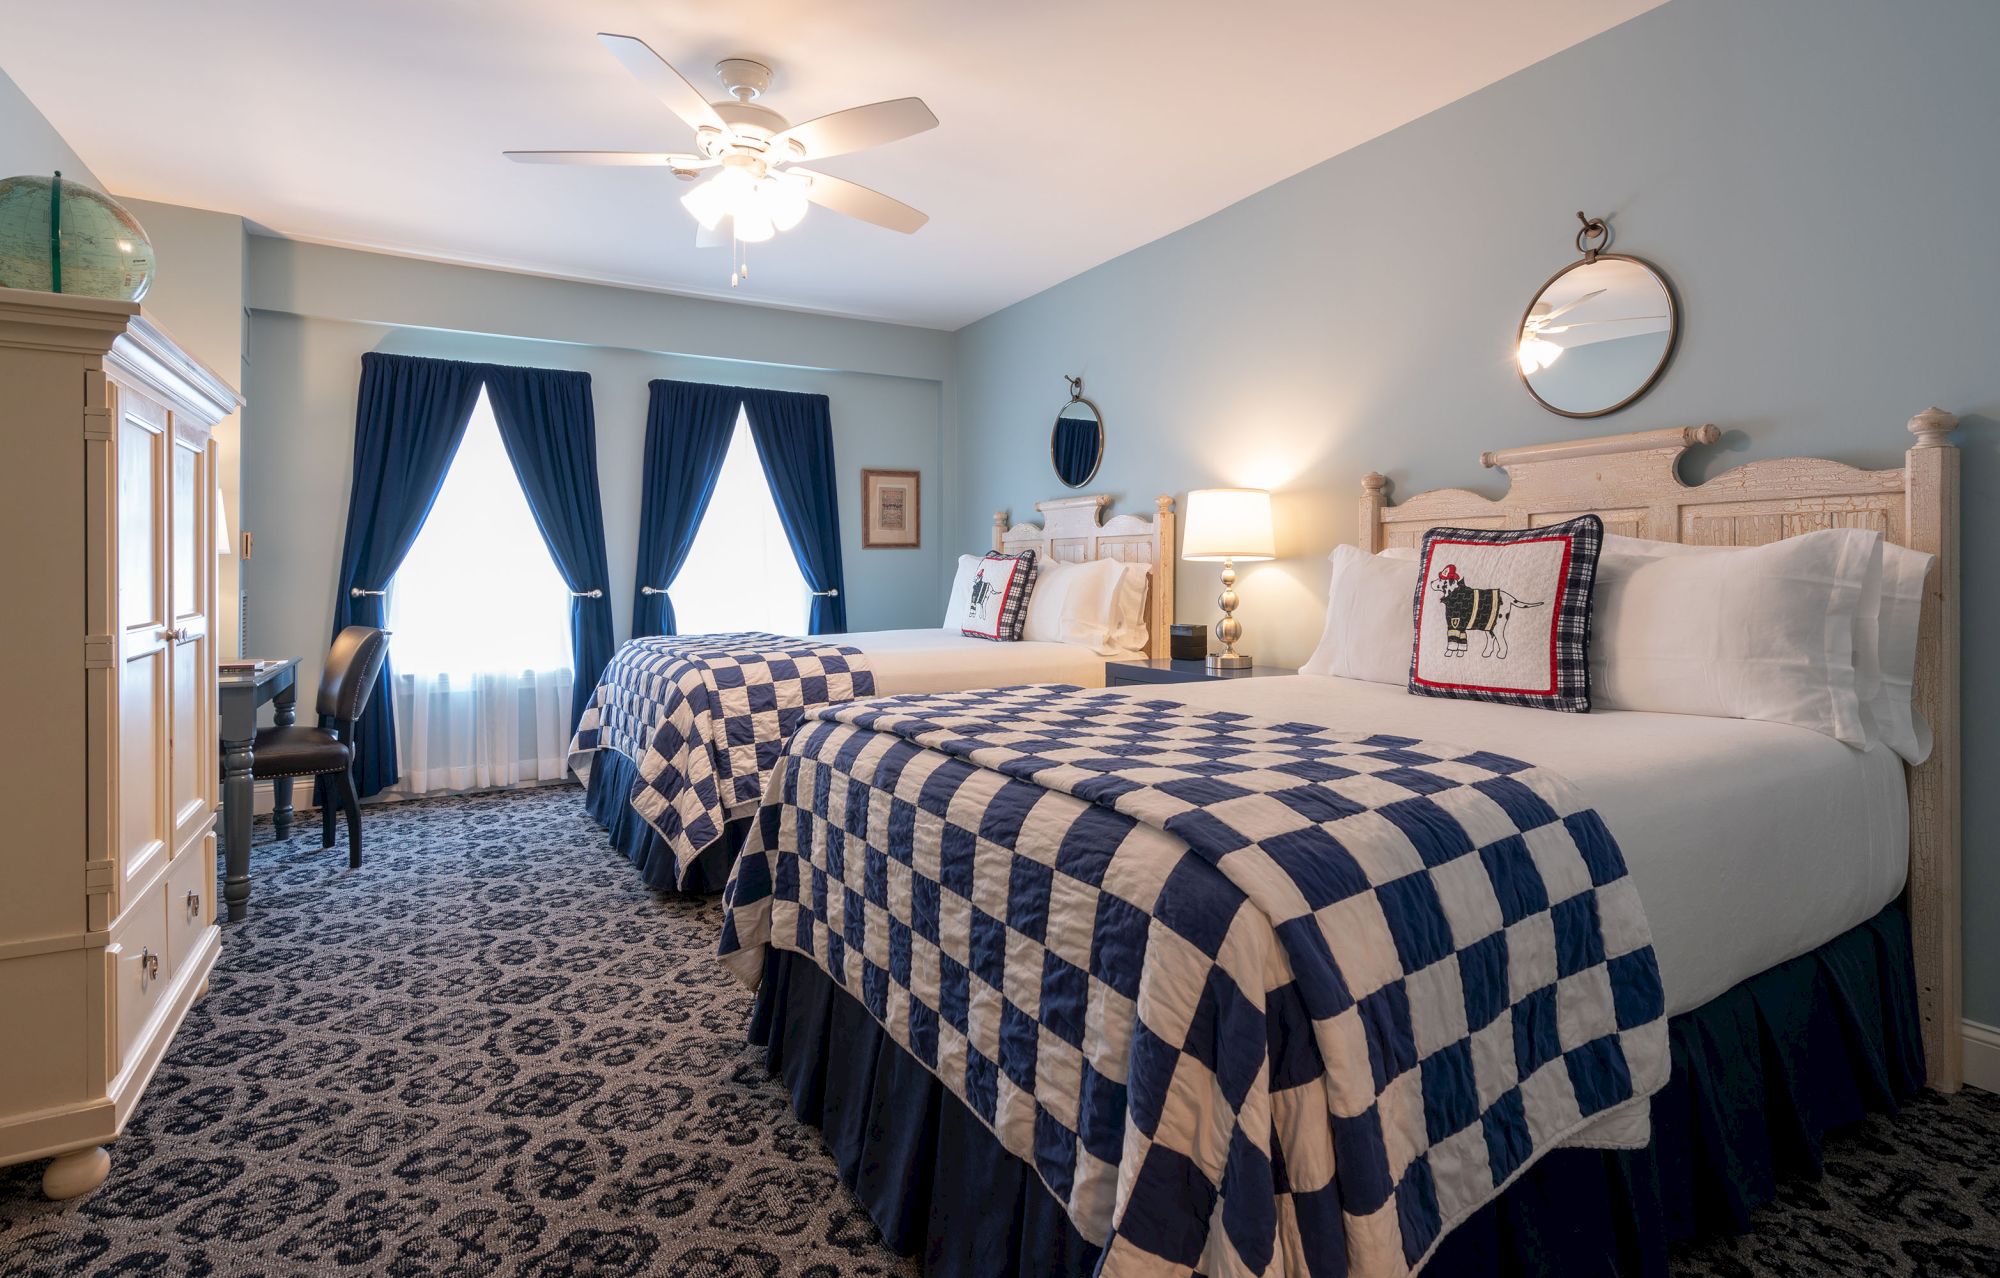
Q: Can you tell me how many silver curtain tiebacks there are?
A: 4